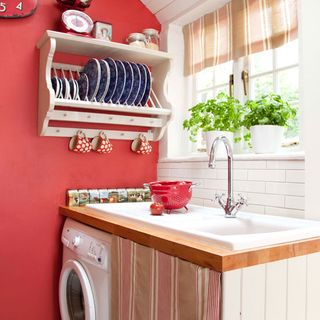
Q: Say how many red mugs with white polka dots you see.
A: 3